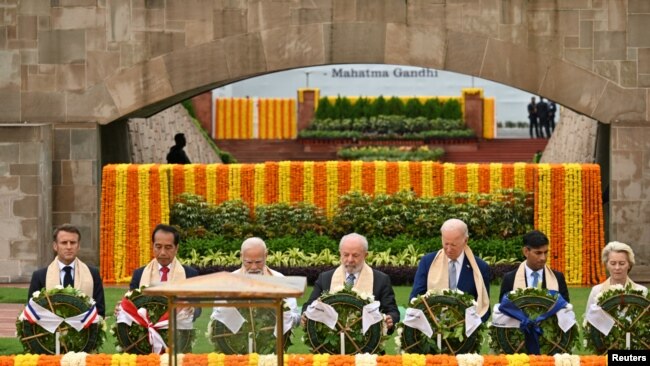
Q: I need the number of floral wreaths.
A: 7